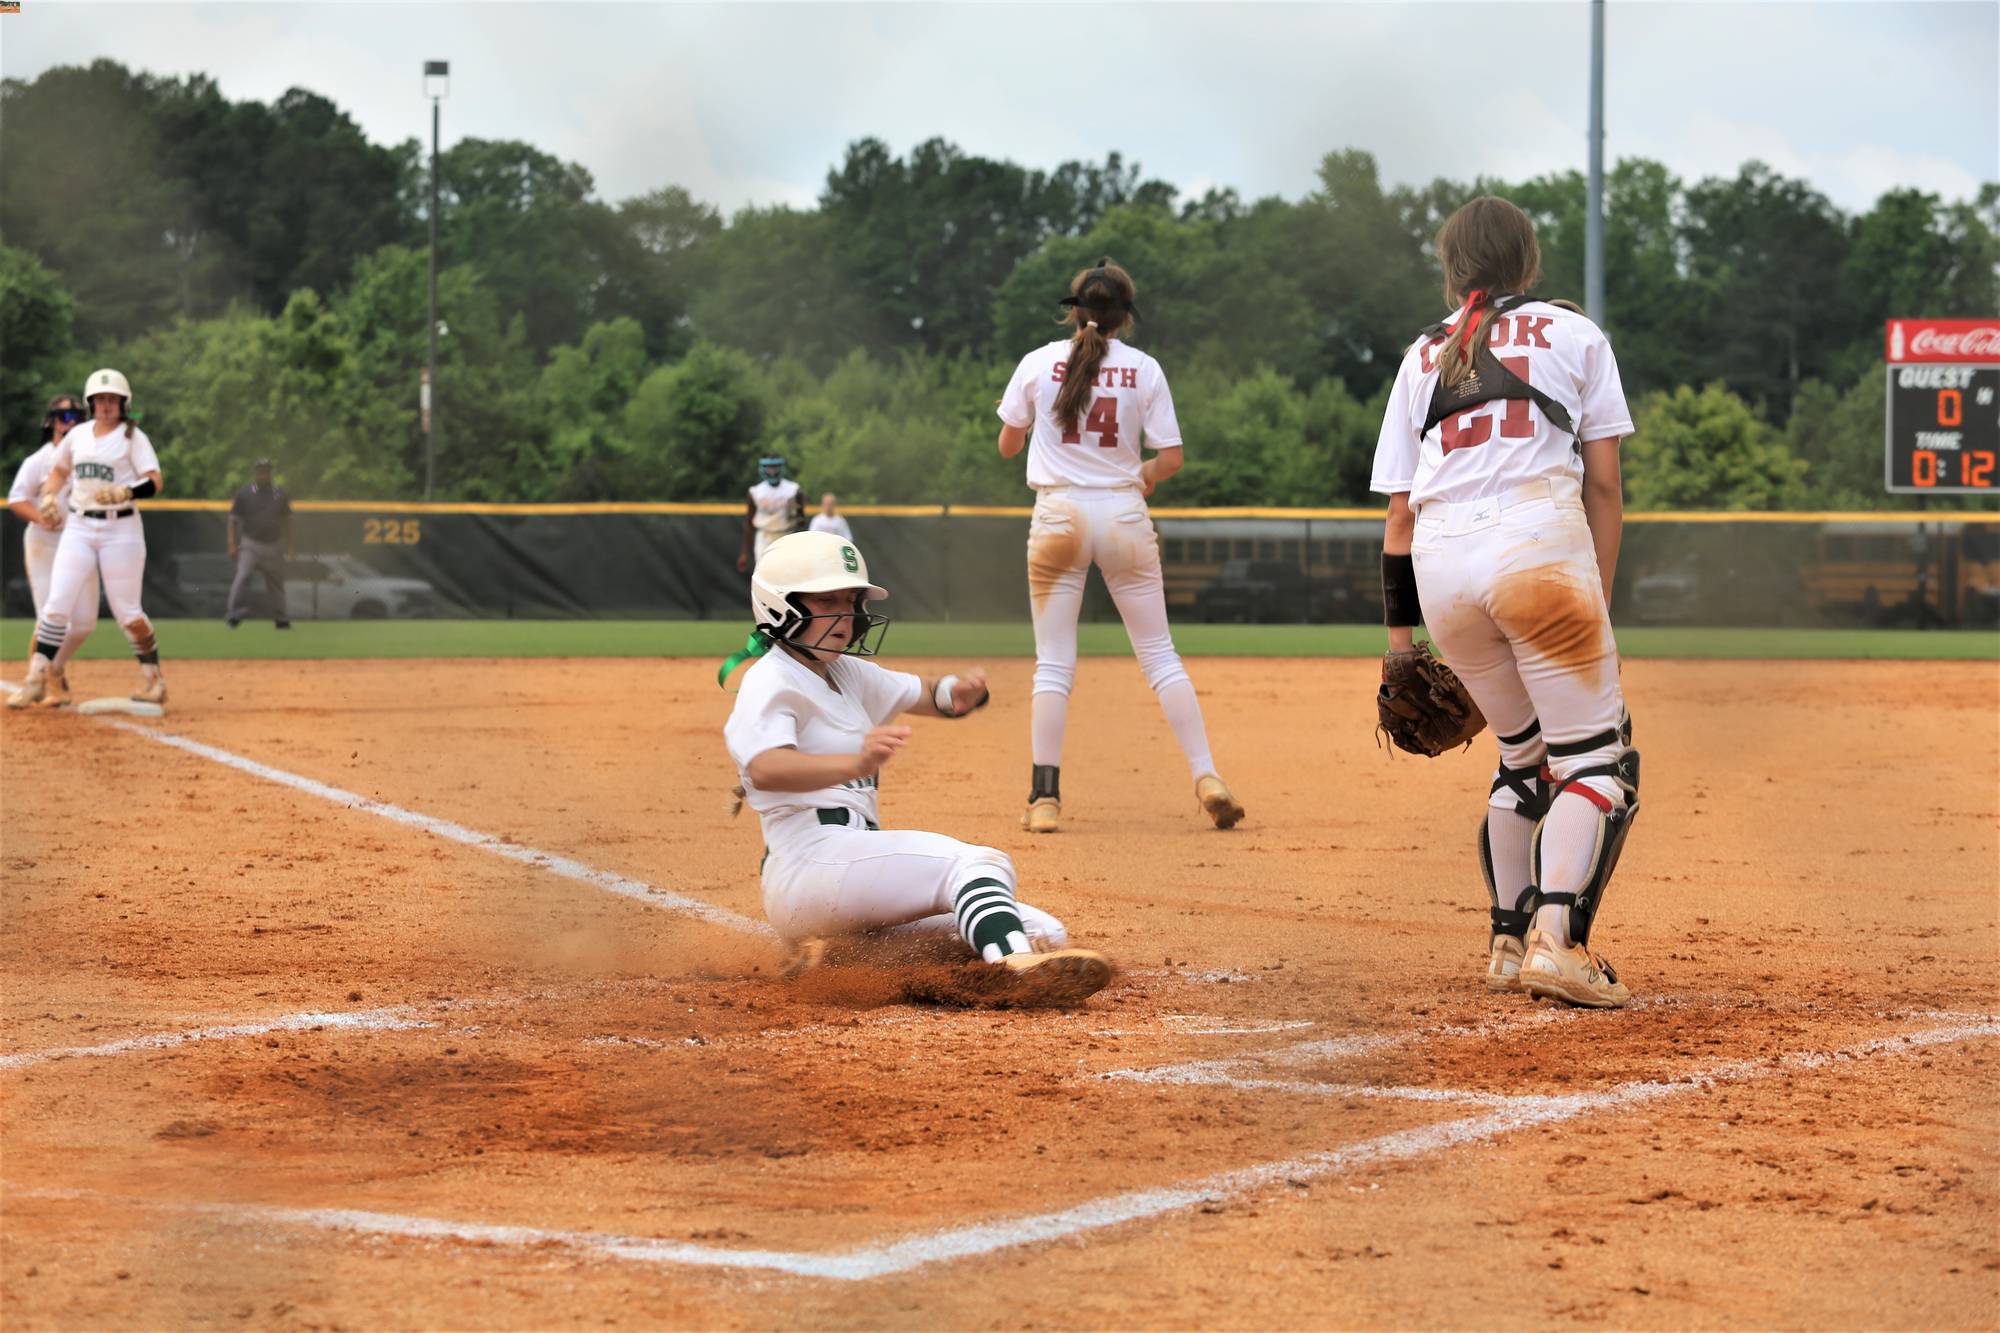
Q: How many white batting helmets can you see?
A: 2